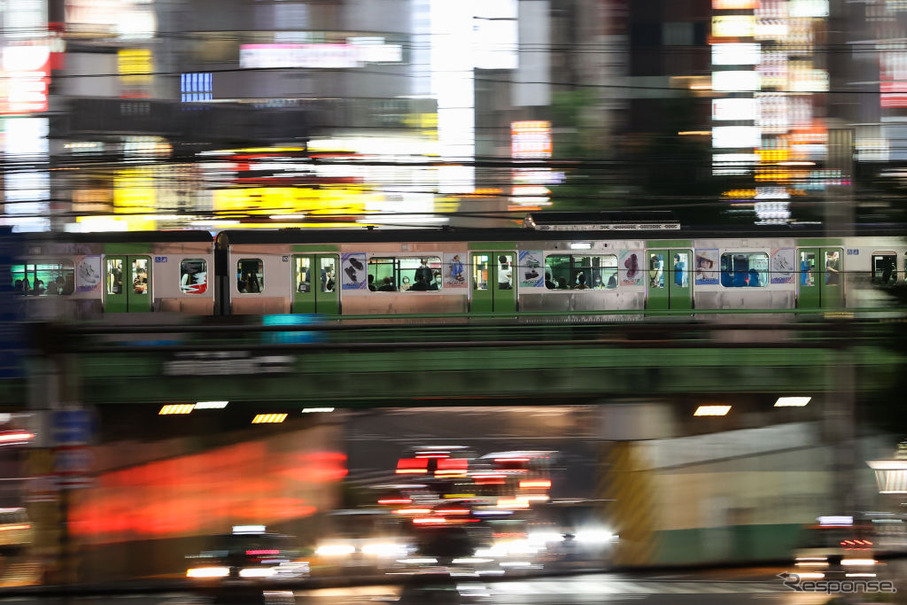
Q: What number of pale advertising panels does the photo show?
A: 7